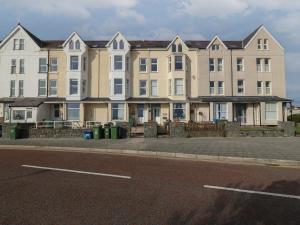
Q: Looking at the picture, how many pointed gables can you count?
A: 6